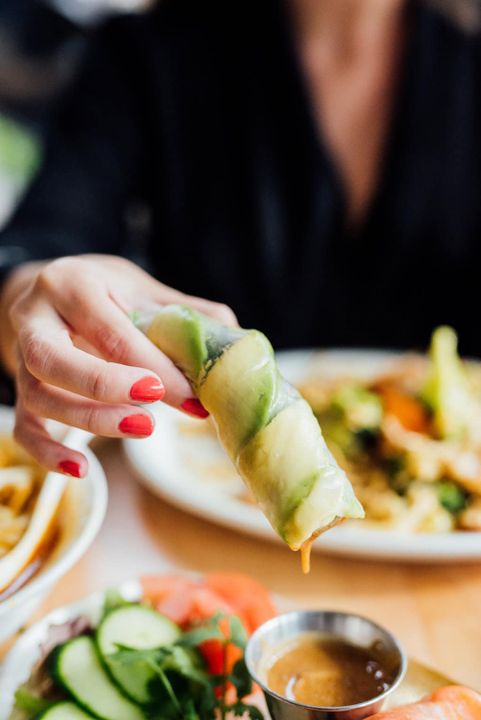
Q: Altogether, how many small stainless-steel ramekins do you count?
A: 1